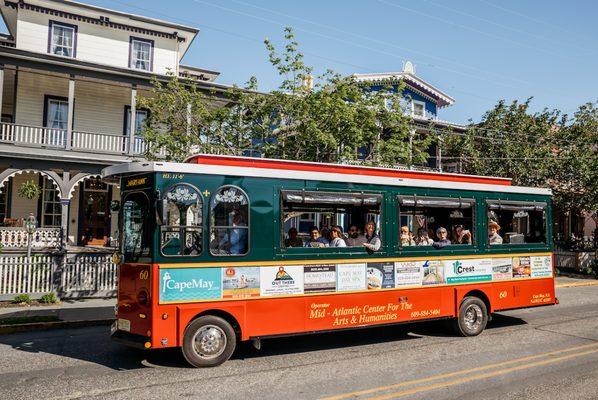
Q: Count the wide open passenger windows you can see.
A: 3